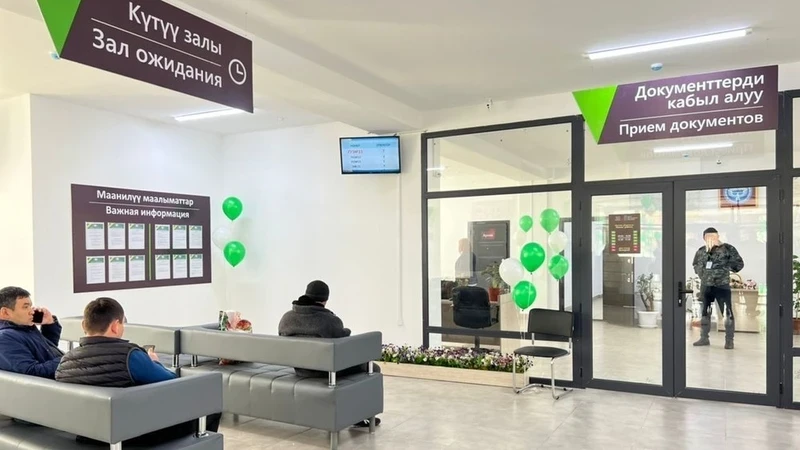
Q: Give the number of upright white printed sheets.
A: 12